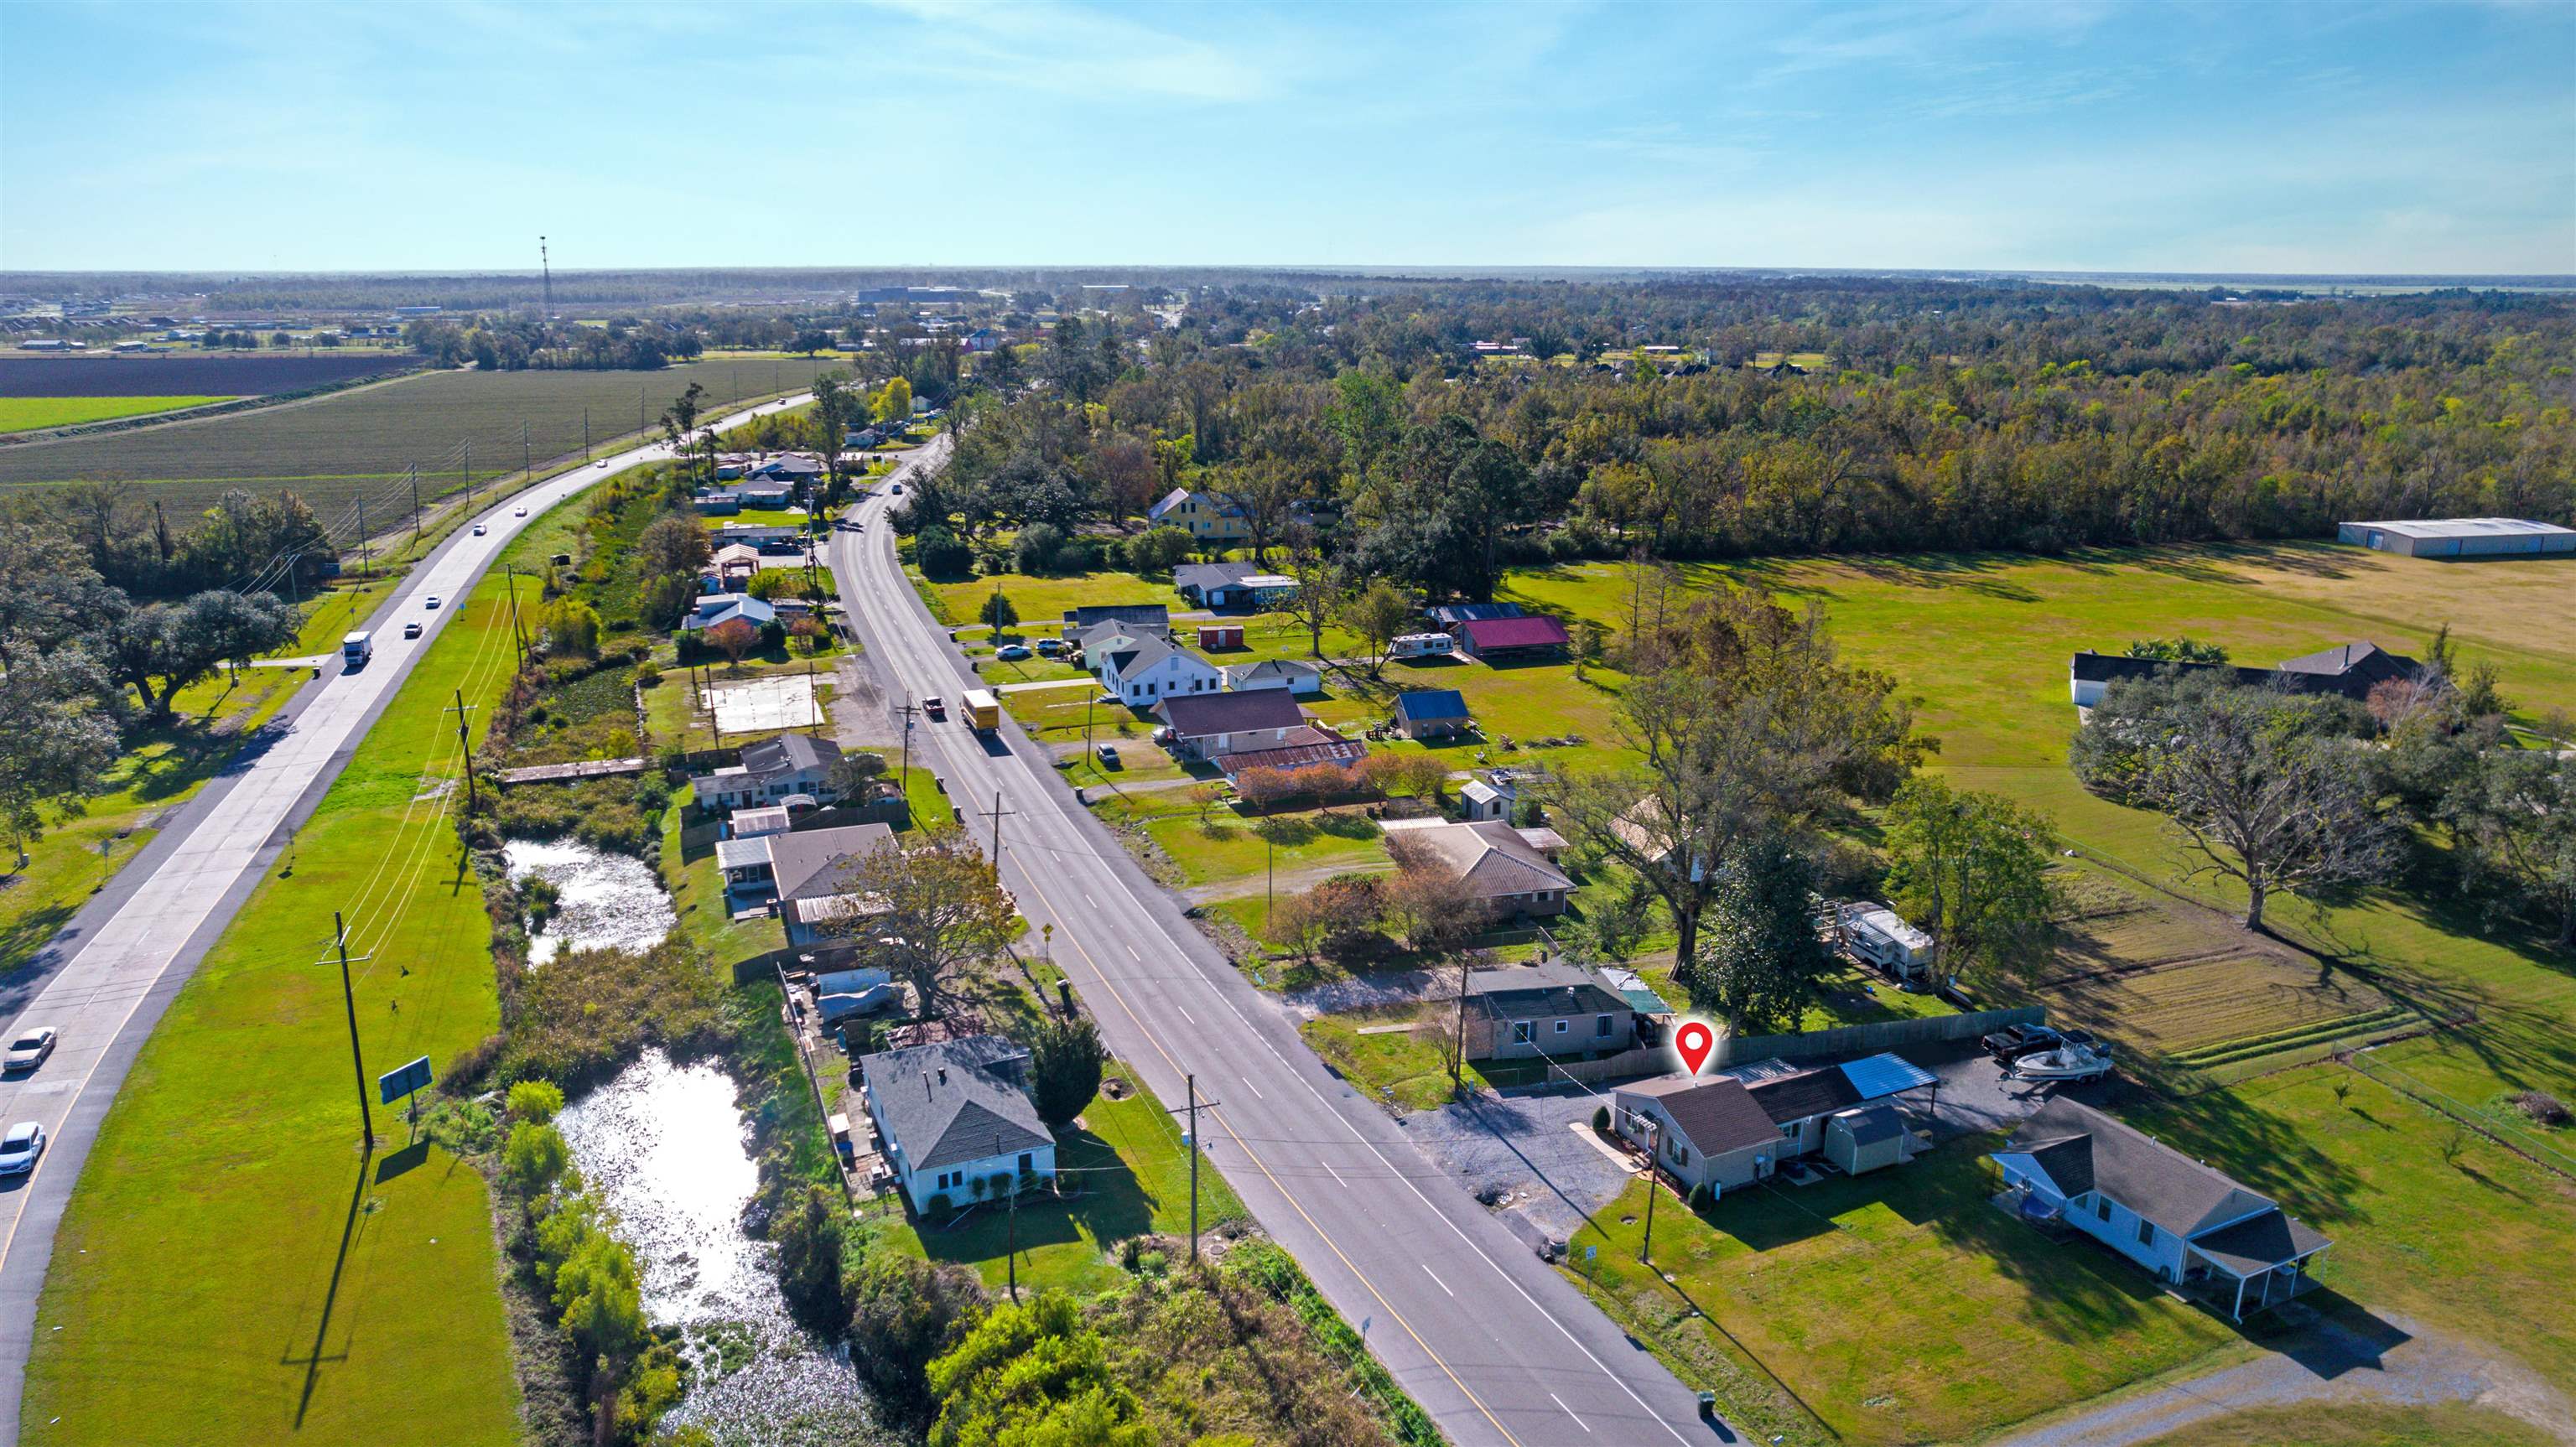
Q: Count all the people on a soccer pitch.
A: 0